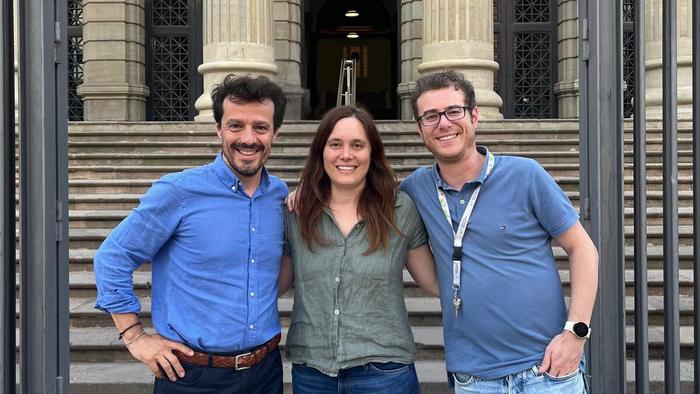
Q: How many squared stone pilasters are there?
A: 4